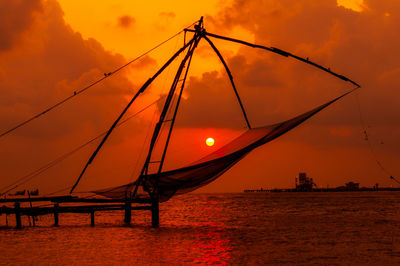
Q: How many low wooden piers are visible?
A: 1